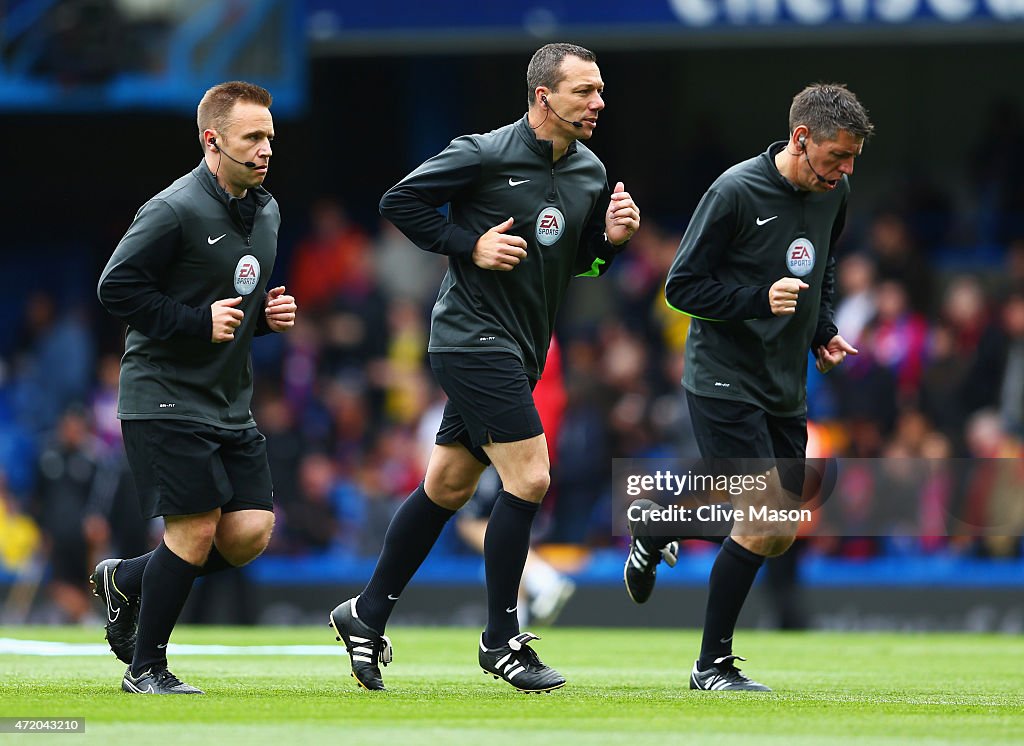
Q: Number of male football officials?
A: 3